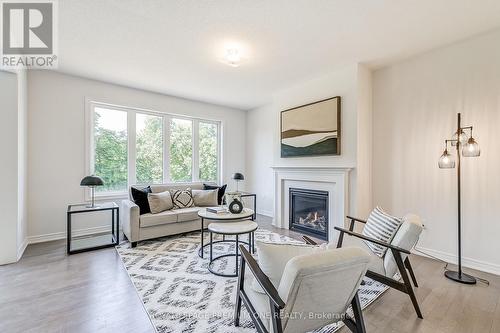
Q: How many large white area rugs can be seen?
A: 1